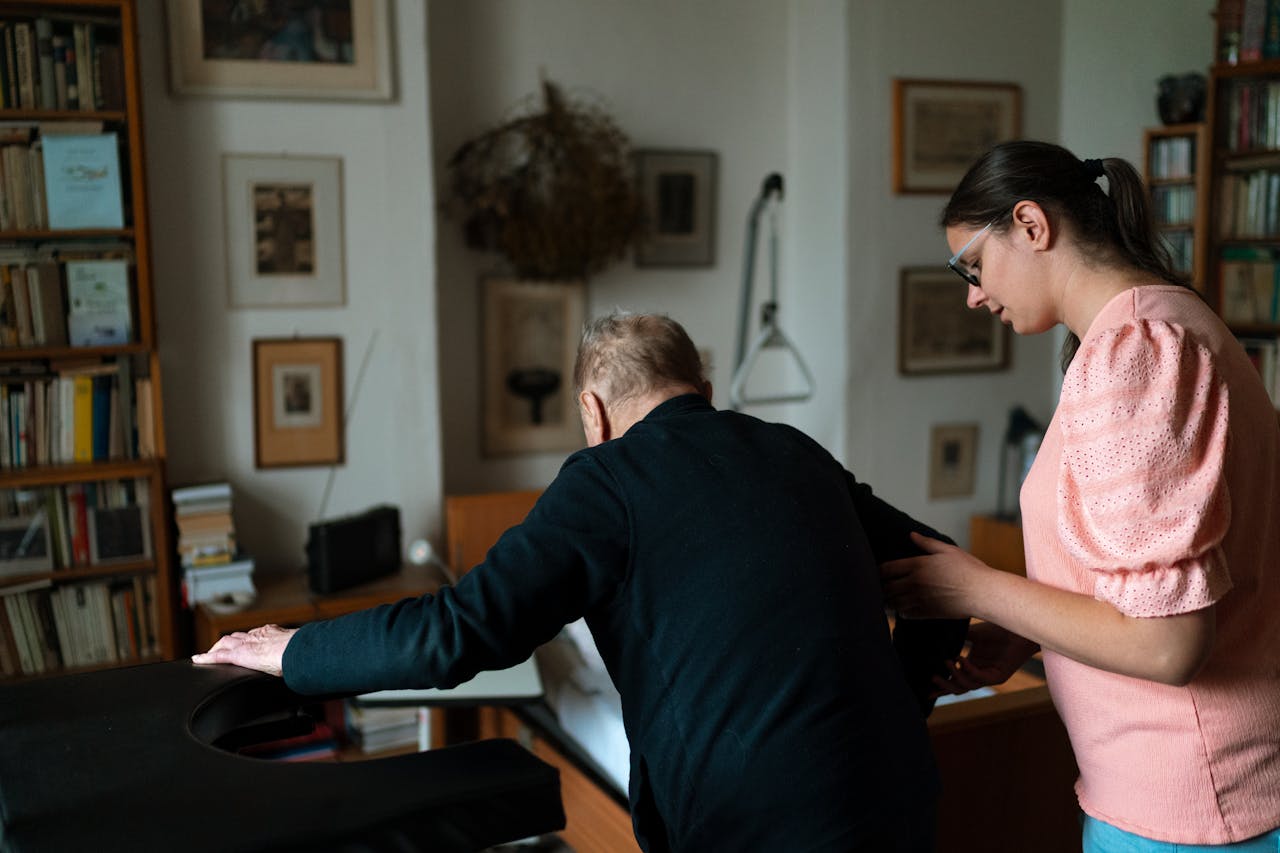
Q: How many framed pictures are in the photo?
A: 8